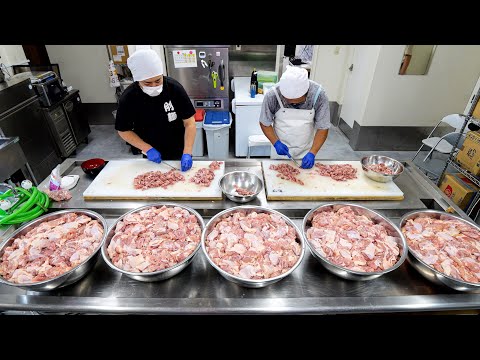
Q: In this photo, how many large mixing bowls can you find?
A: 5